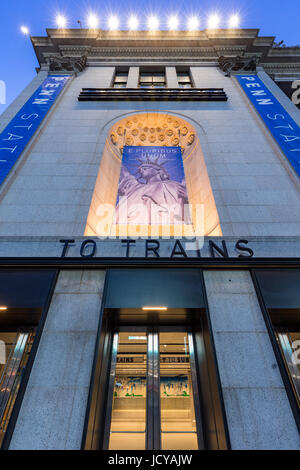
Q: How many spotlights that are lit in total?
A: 10